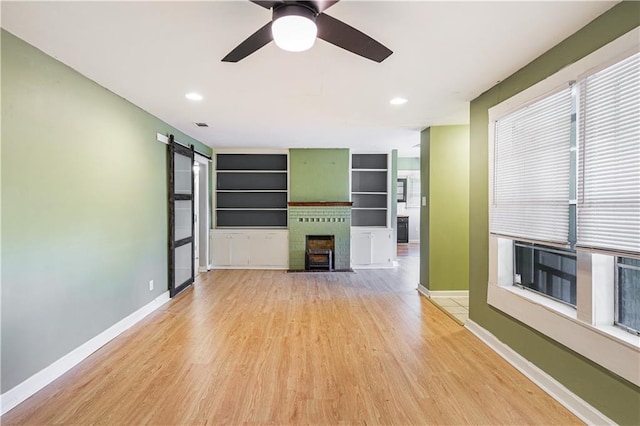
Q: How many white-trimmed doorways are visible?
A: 1